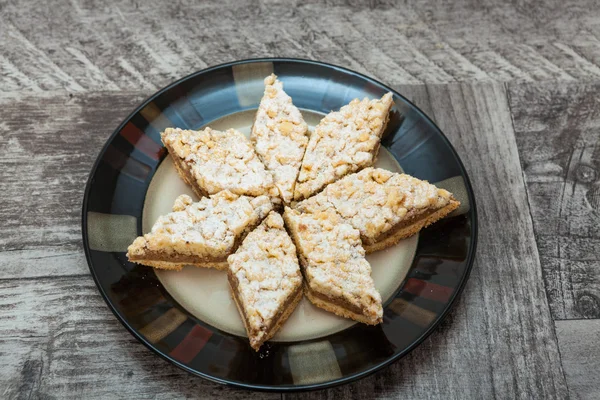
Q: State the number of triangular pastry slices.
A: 7